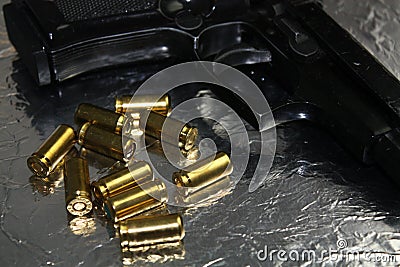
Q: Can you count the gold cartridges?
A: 10